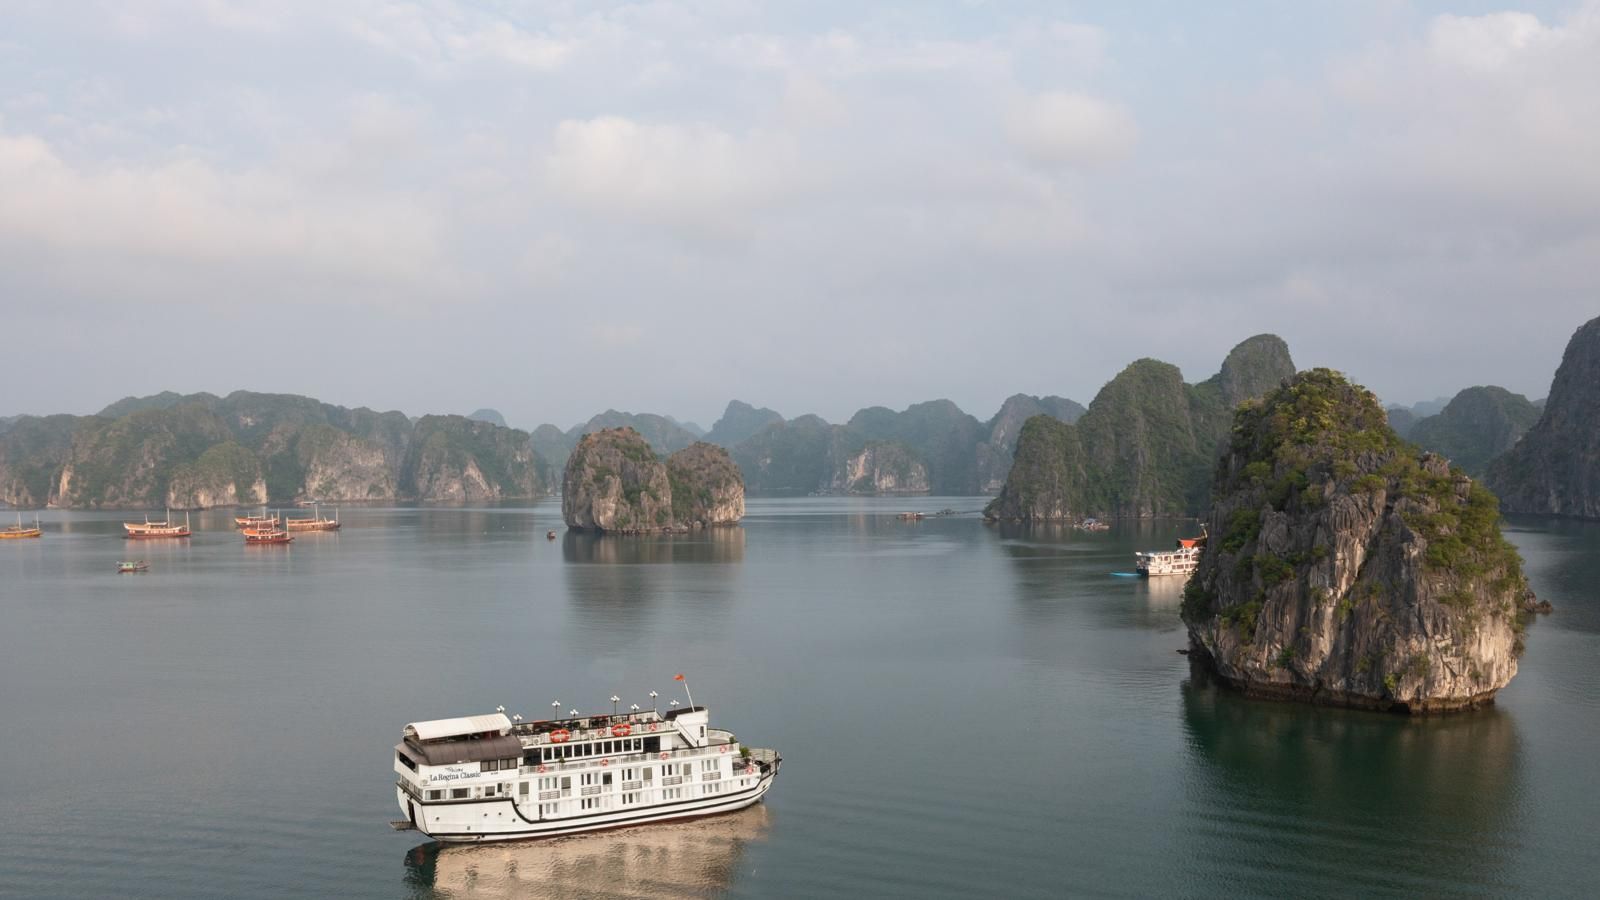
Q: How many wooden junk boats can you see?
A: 5